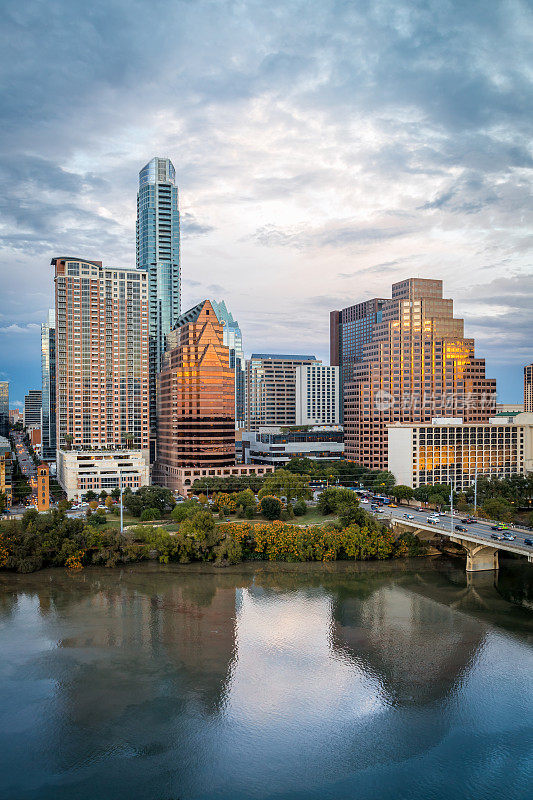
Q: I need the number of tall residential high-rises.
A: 2